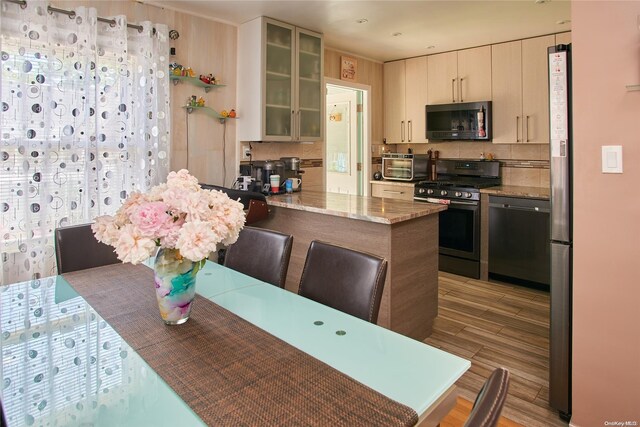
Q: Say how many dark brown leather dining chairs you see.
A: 4